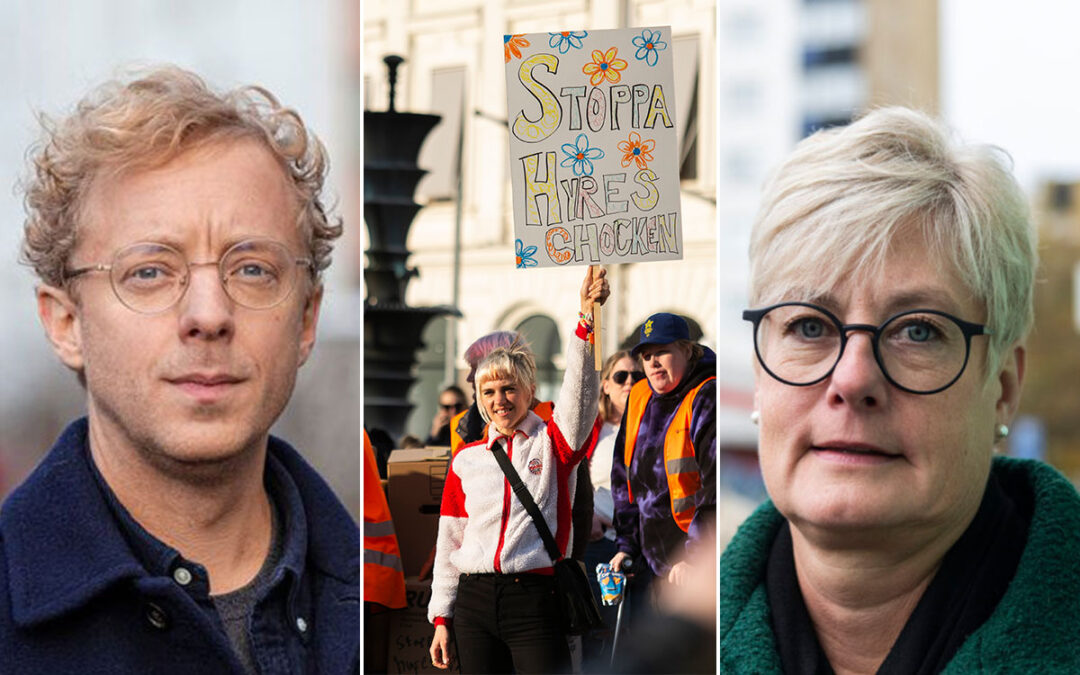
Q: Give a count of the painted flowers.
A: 7